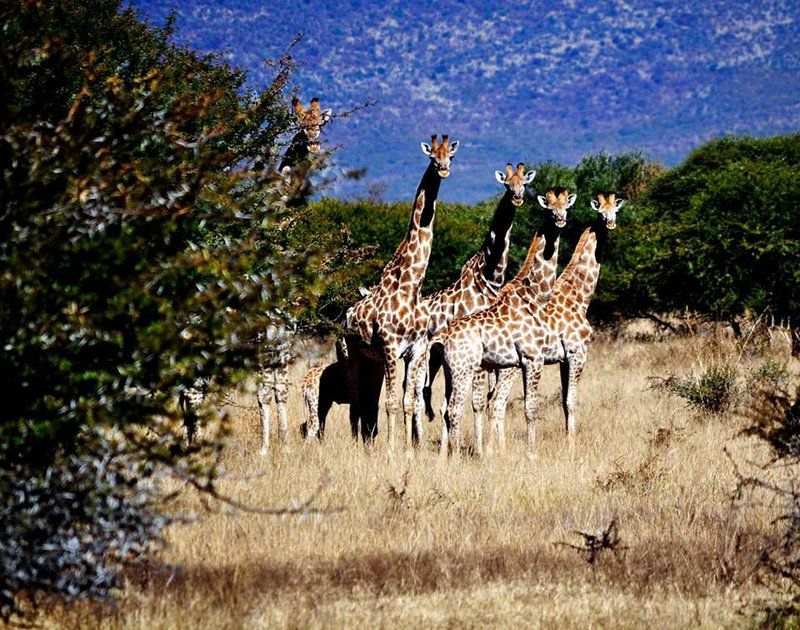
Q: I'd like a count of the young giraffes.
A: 1